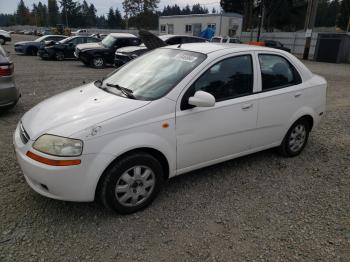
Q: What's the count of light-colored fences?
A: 1